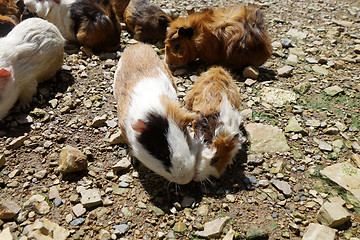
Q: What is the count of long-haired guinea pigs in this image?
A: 2